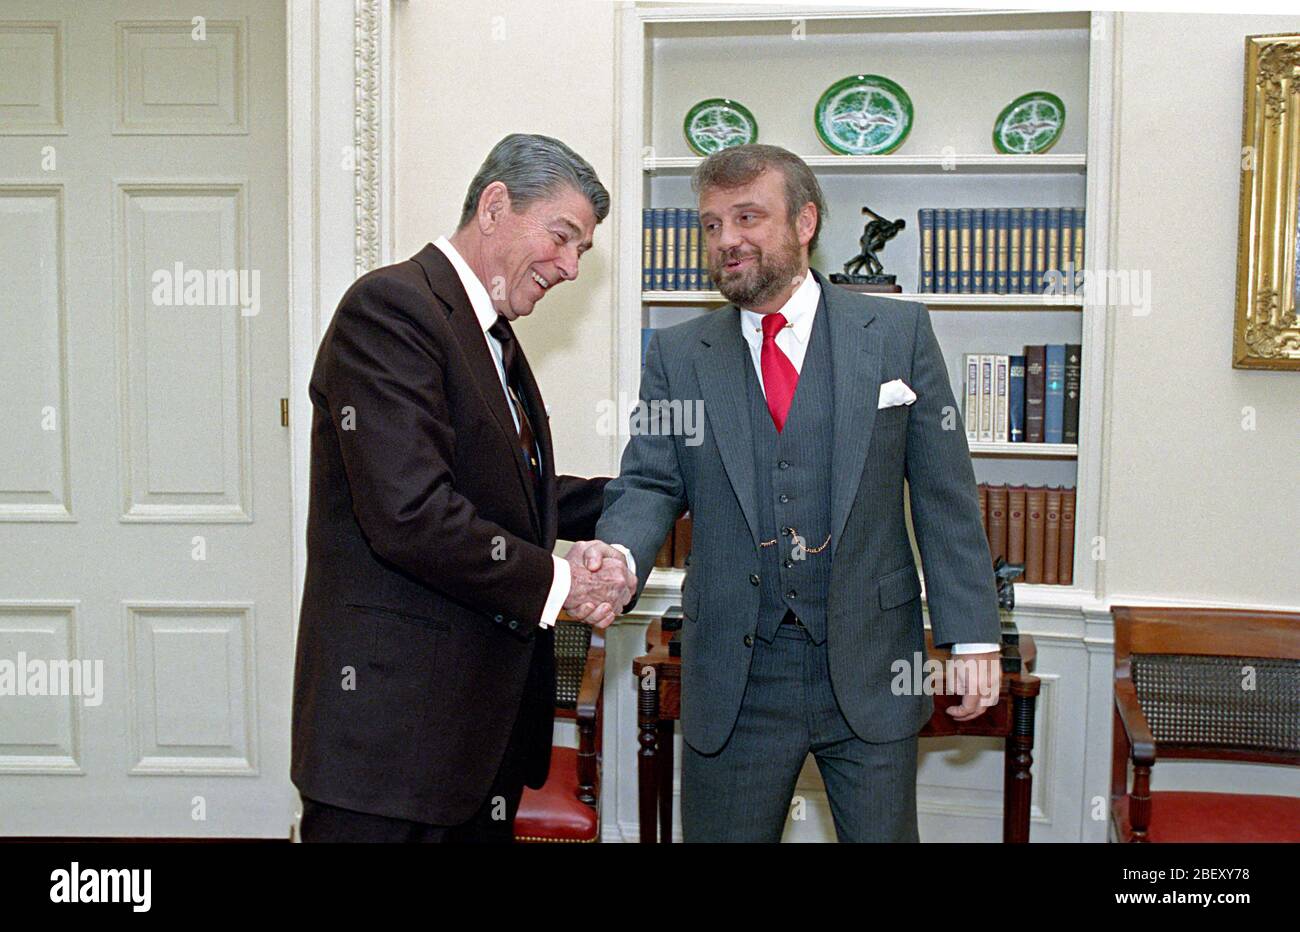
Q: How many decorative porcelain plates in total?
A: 3